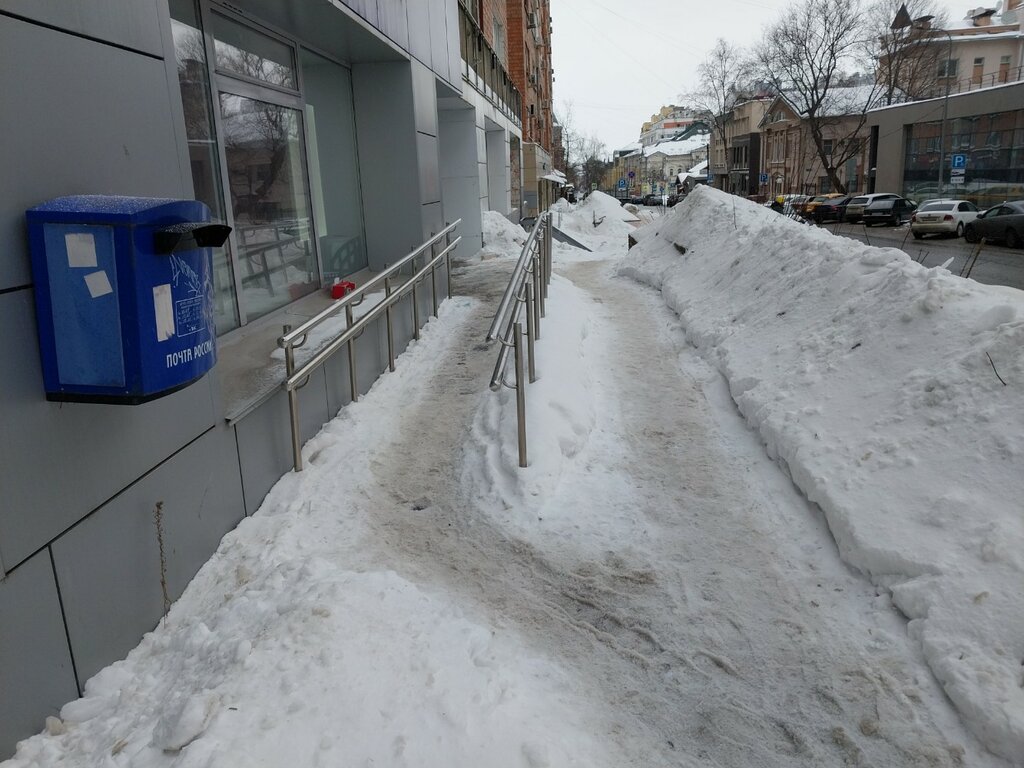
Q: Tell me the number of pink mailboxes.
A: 0